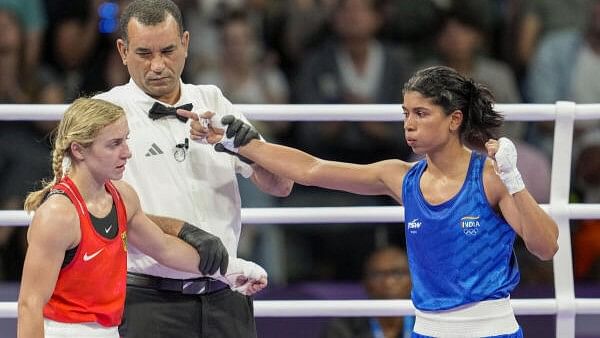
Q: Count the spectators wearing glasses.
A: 1